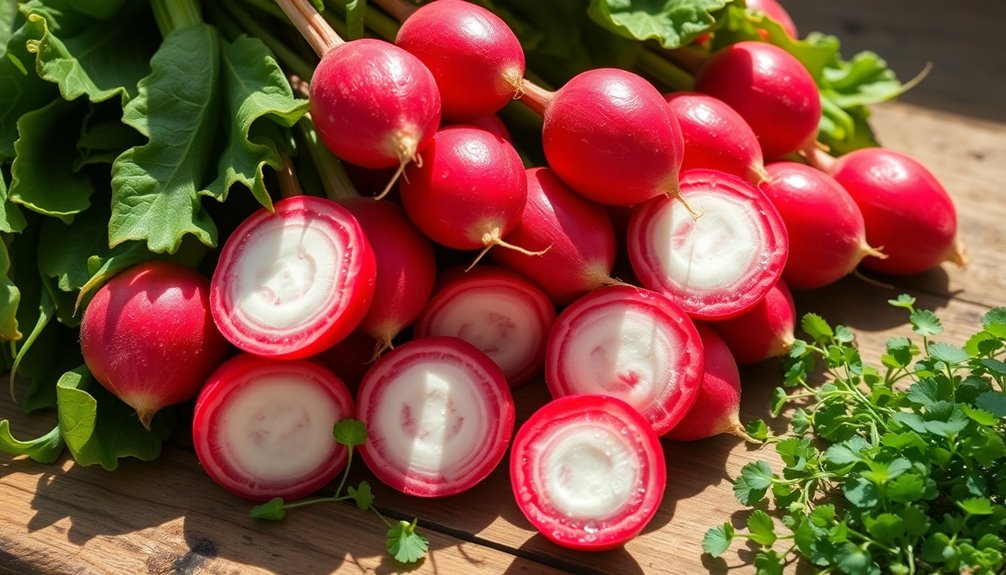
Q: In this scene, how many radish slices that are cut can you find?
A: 7